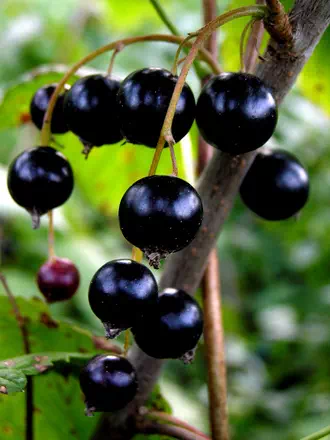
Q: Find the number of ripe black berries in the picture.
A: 10